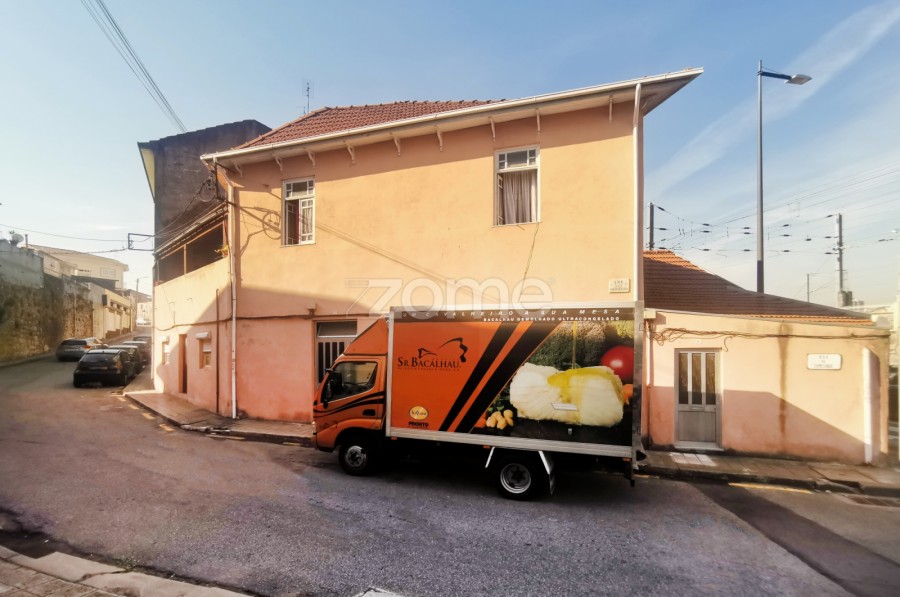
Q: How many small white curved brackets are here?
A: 9